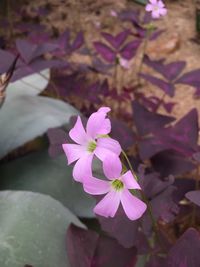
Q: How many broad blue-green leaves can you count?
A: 4